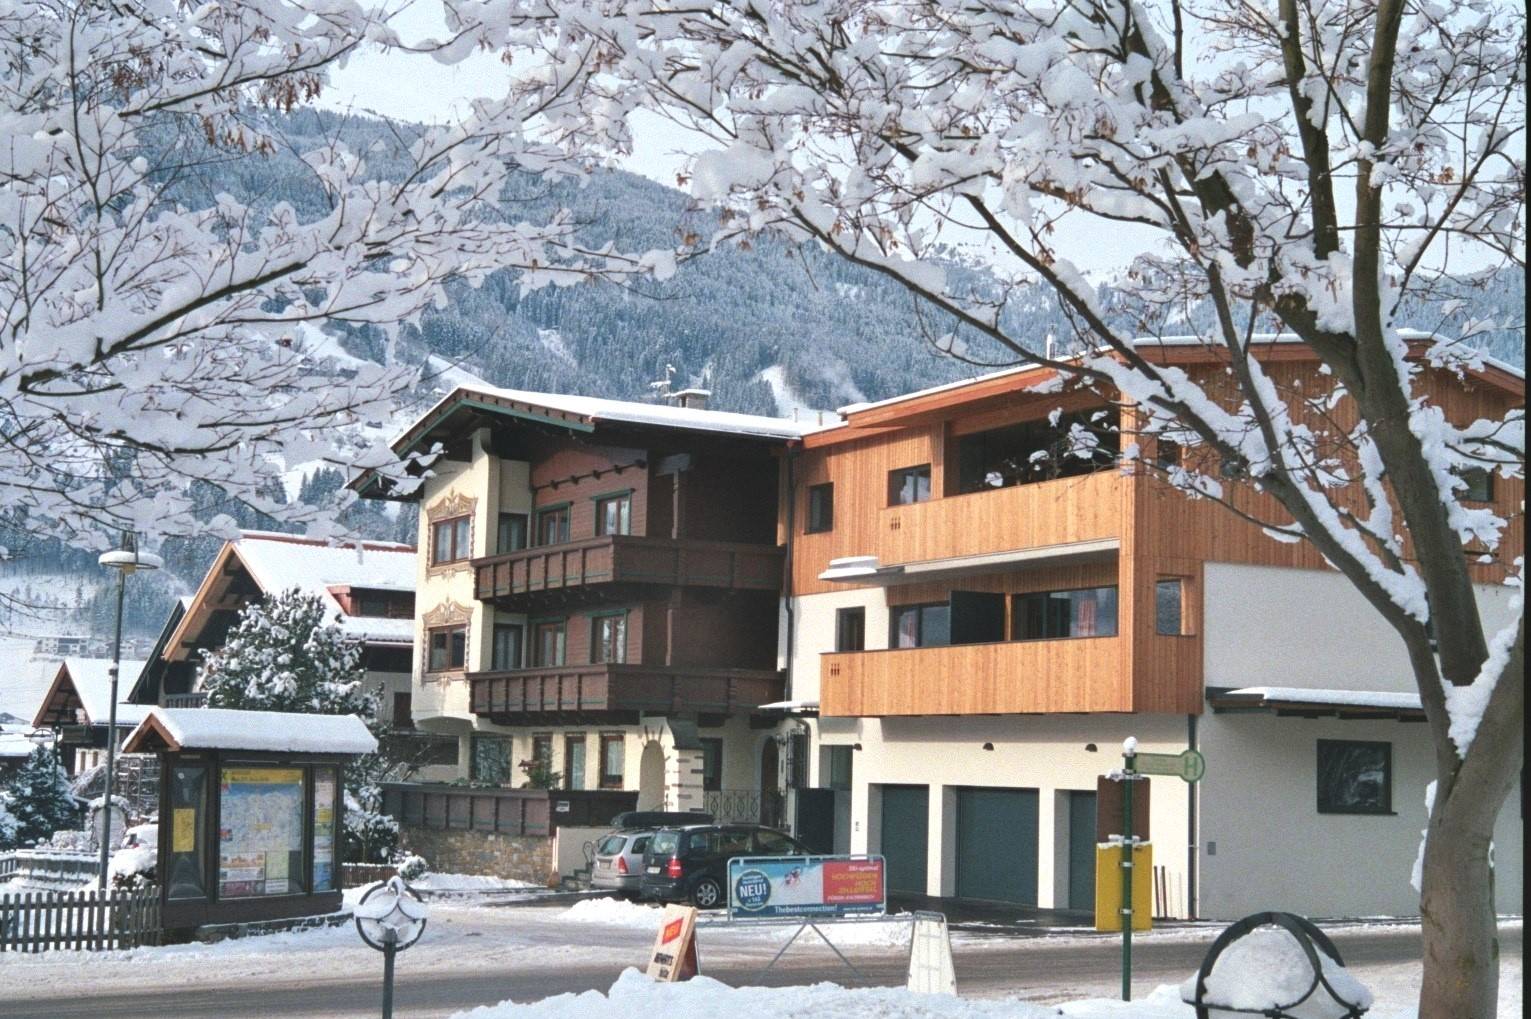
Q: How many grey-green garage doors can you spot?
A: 3